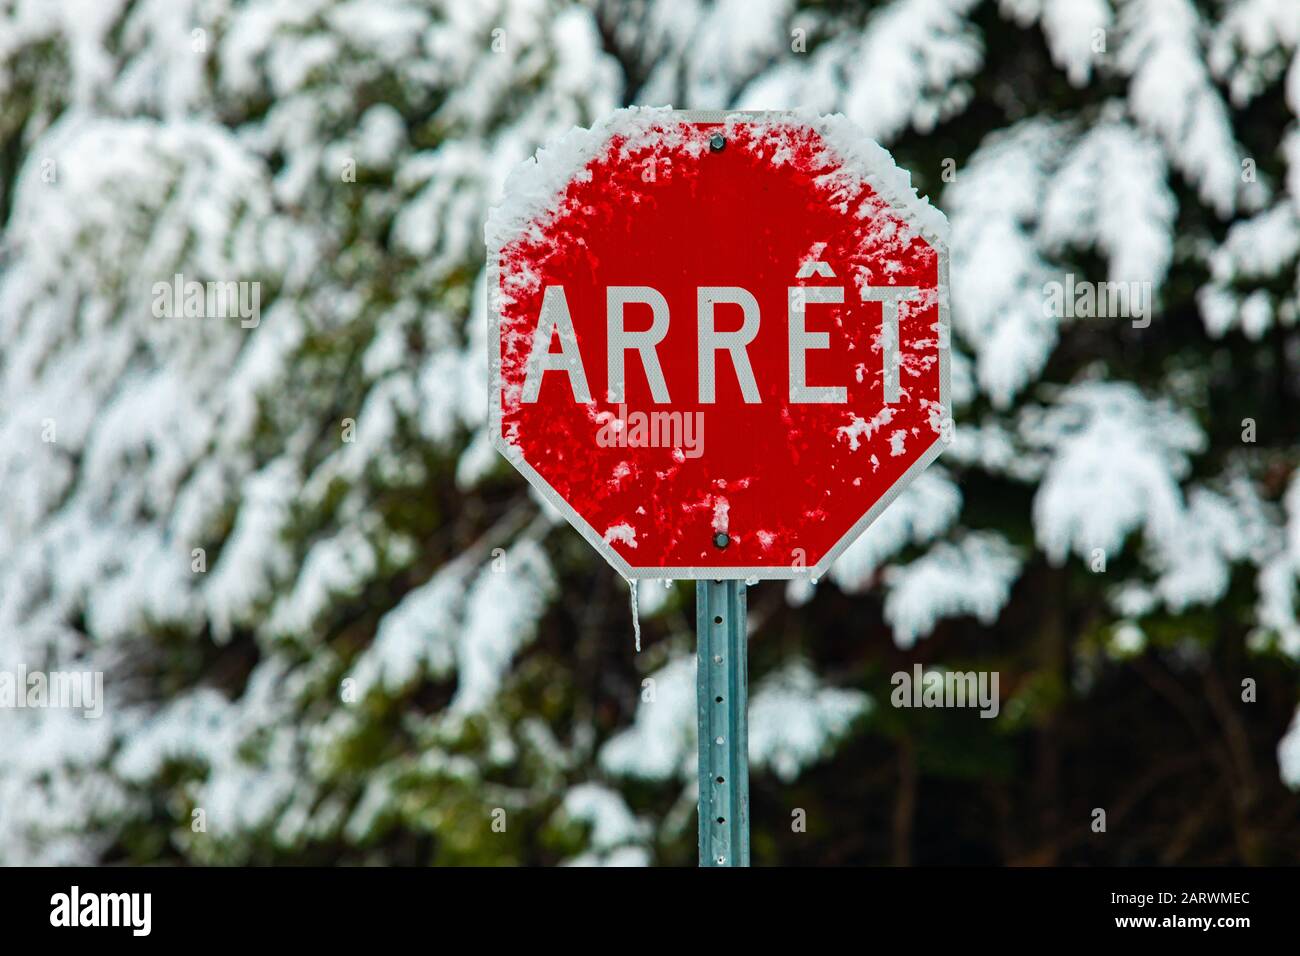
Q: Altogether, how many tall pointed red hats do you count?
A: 0